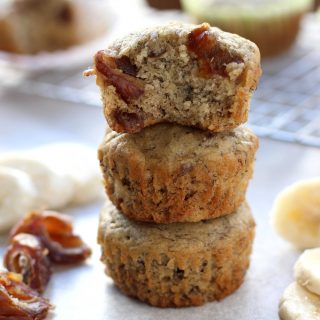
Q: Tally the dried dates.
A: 3